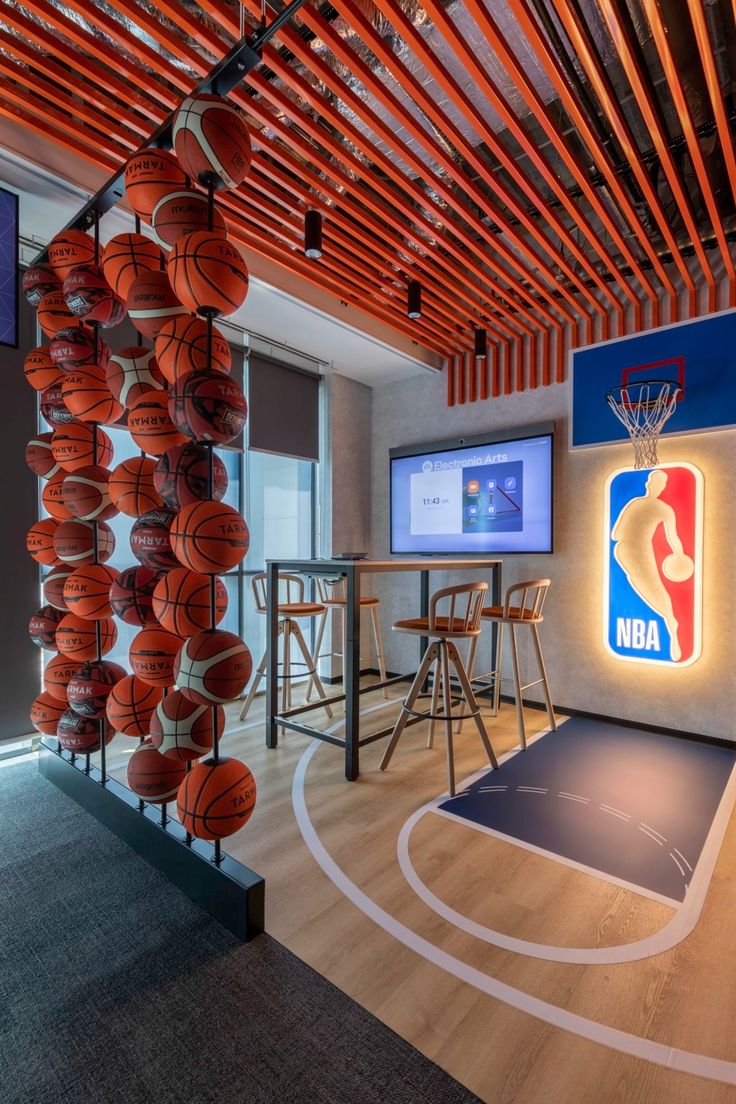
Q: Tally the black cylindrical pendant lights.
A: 3